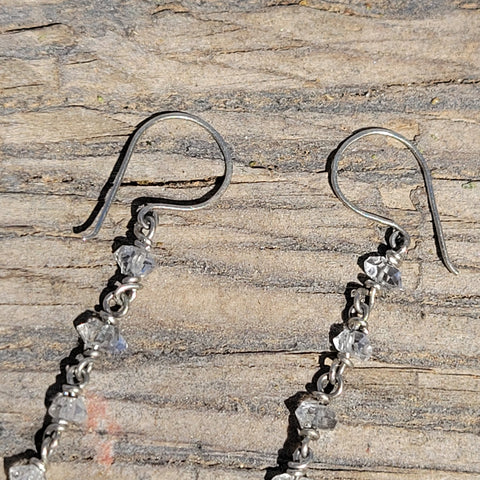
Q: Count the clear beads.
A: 8